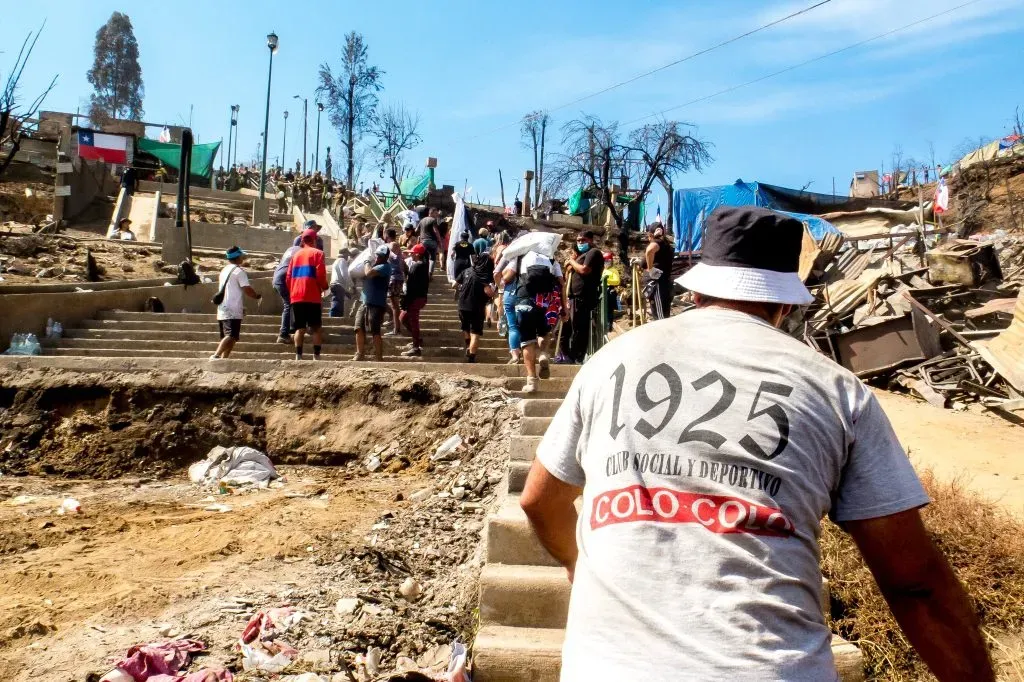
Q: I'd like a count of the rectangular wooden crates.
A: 0